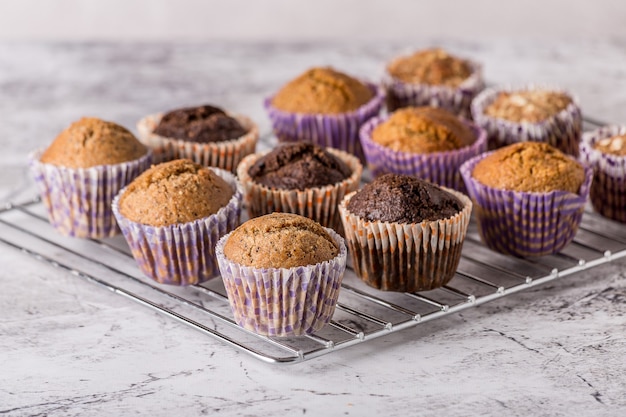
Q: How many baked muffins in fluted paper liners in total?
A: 12